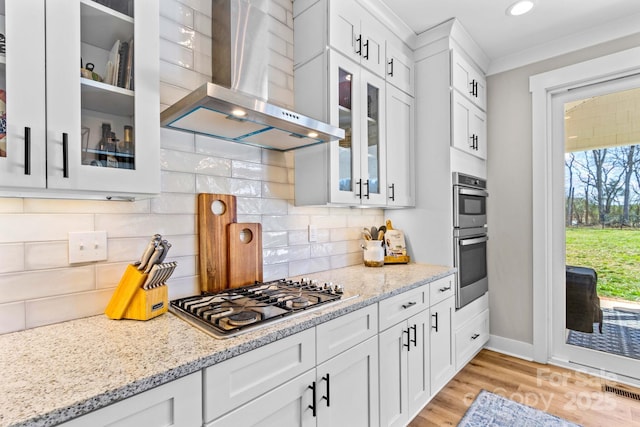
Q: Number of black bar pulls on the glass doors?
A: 4